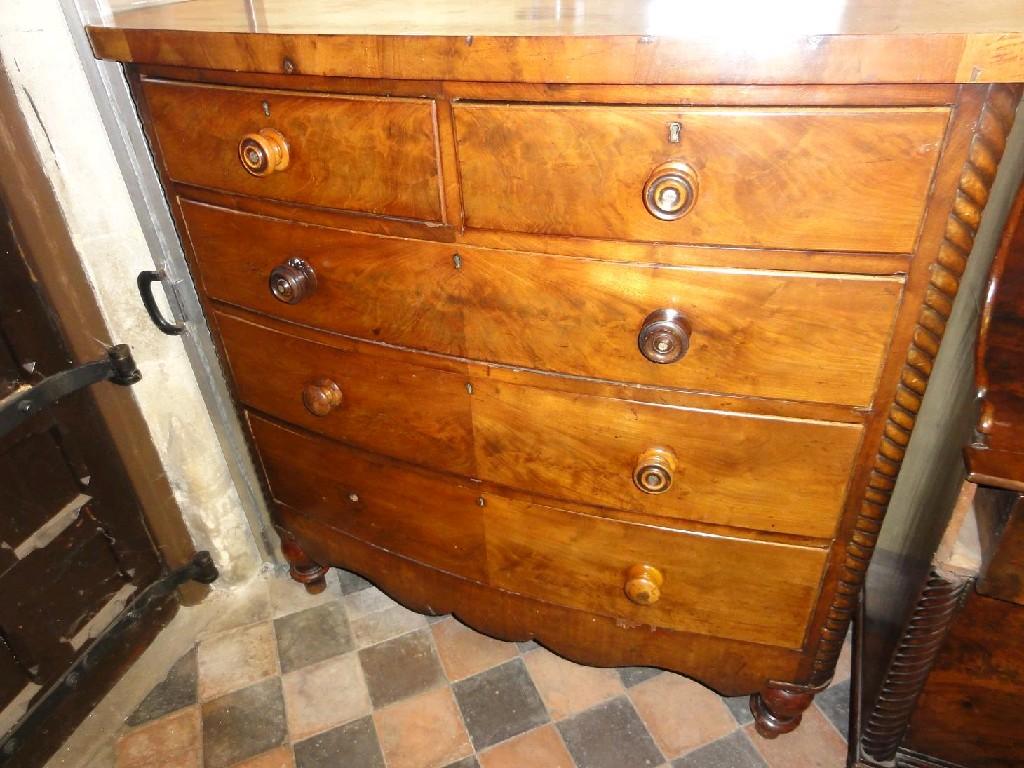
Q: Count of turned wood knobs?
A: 7